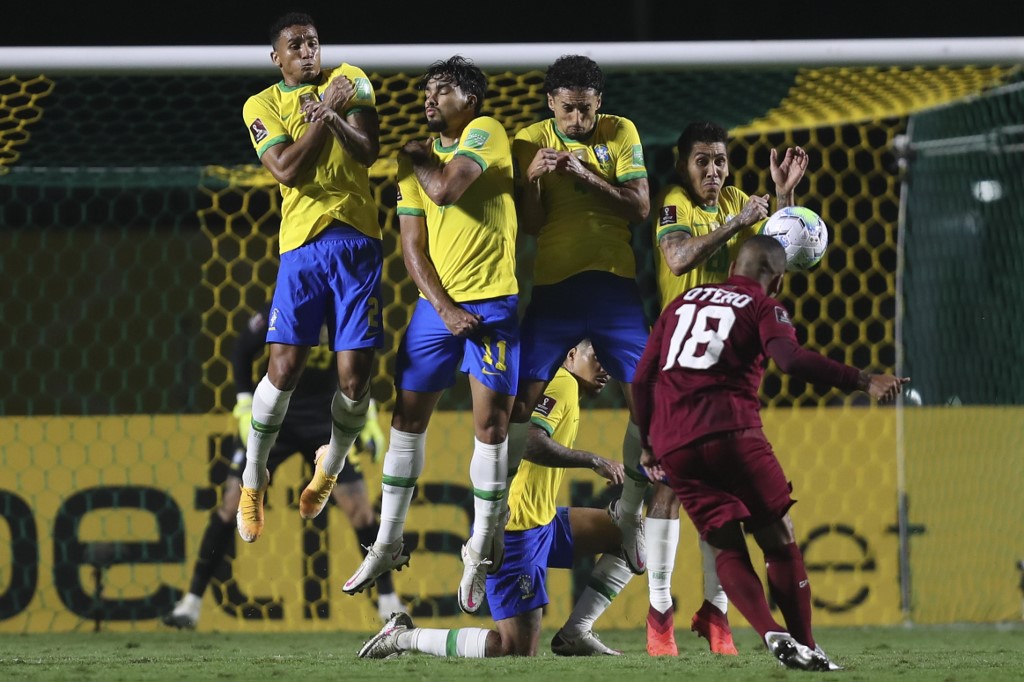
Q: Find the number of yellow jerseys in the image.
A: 5